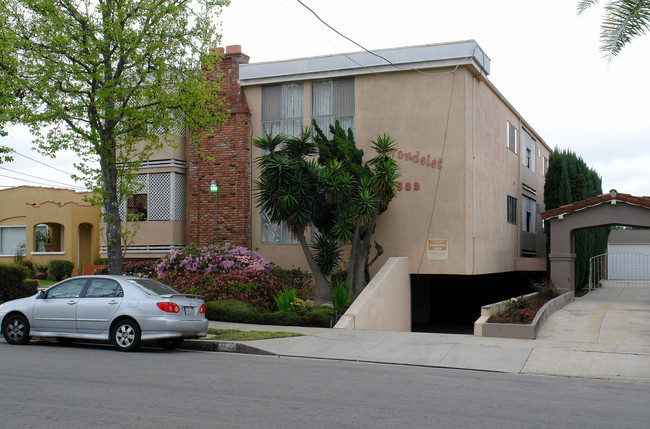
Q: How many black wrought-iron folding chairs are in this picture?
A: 0